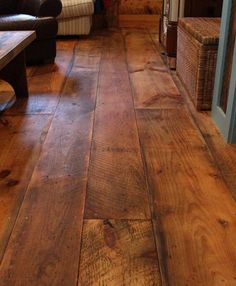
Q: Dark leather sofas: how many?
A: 1